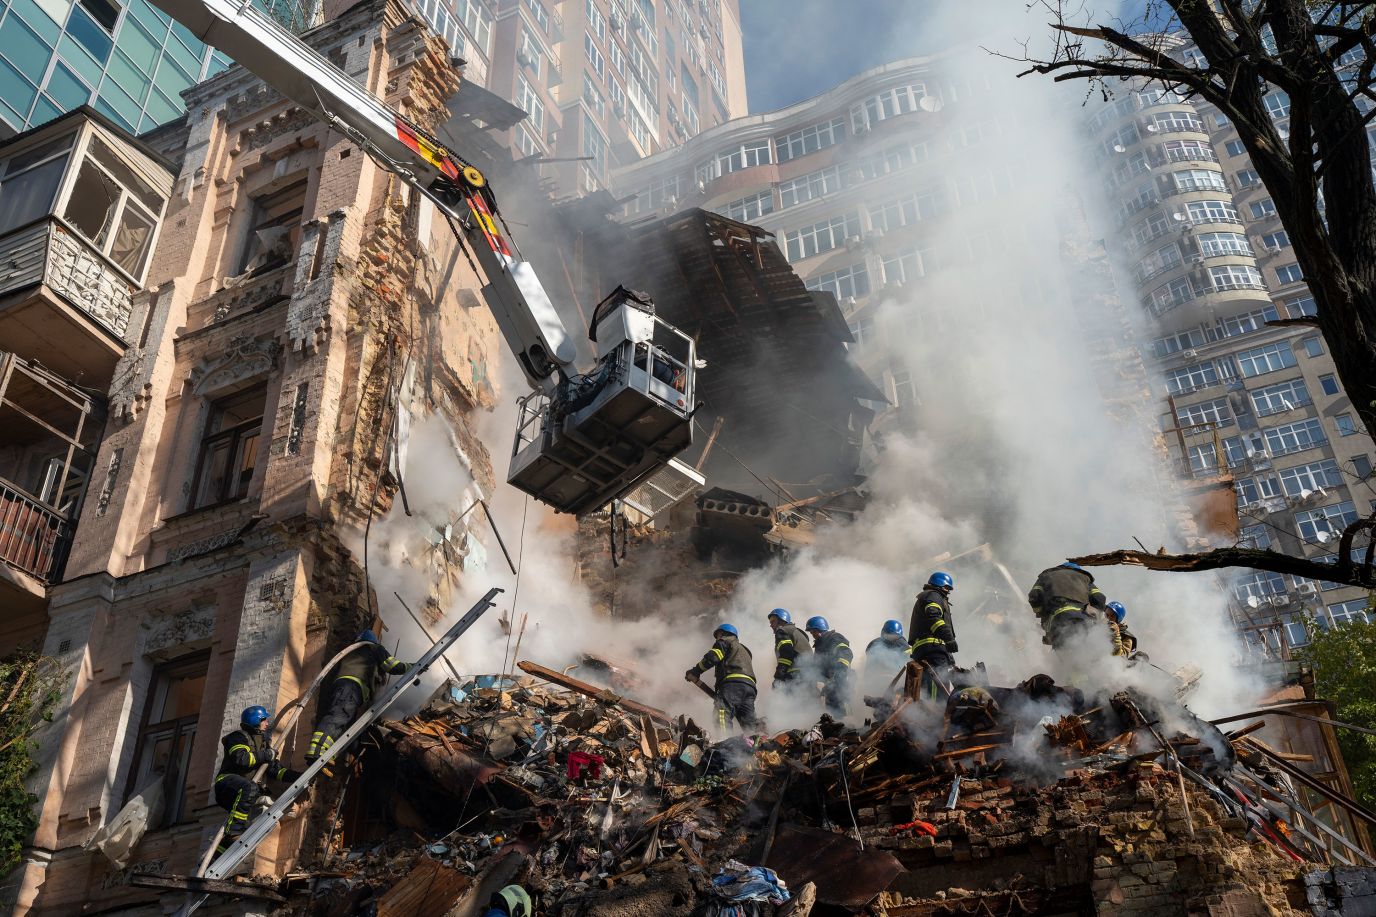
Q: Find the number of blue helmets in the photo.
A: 9